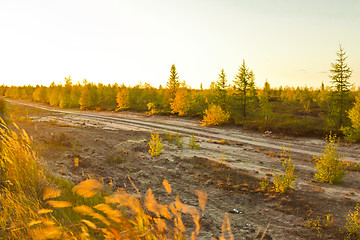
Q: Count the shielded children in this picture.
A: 0